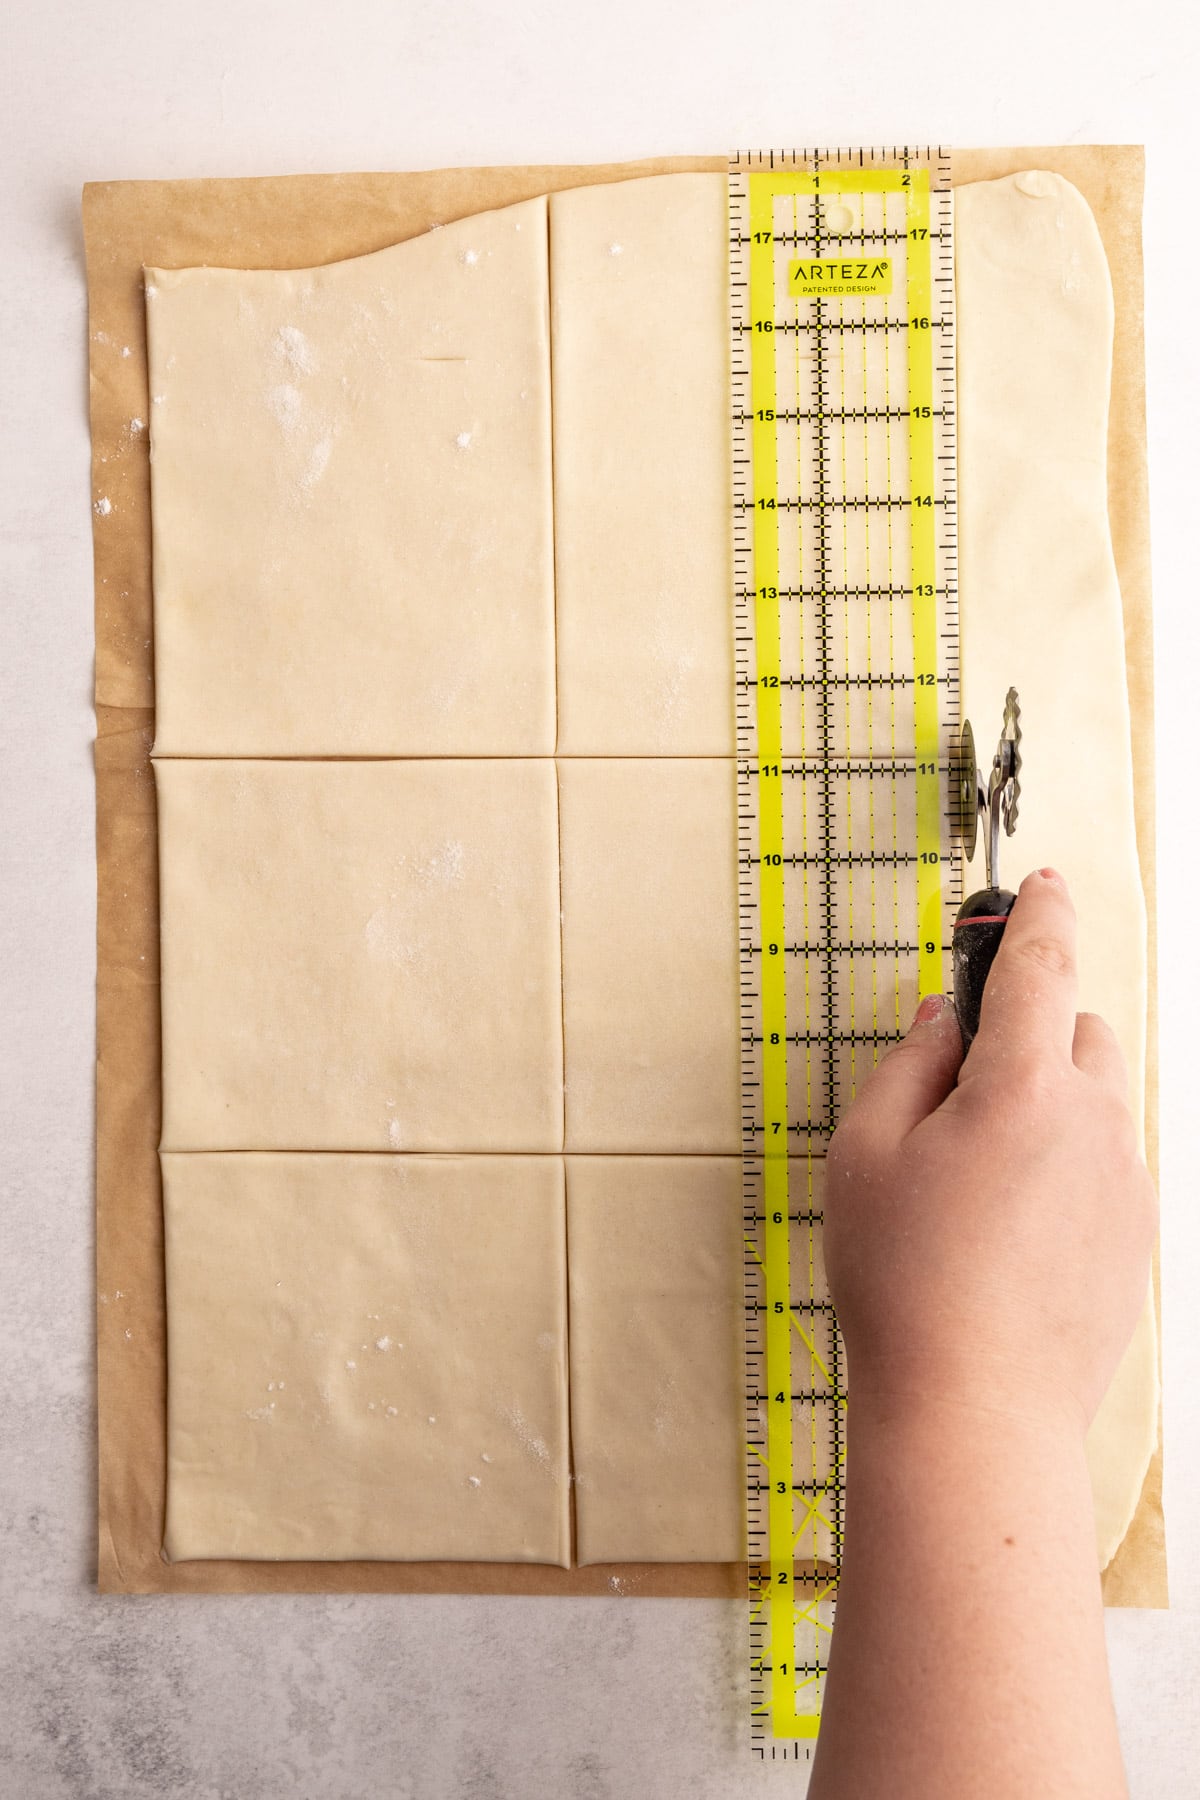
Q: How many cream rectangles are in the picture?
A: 6